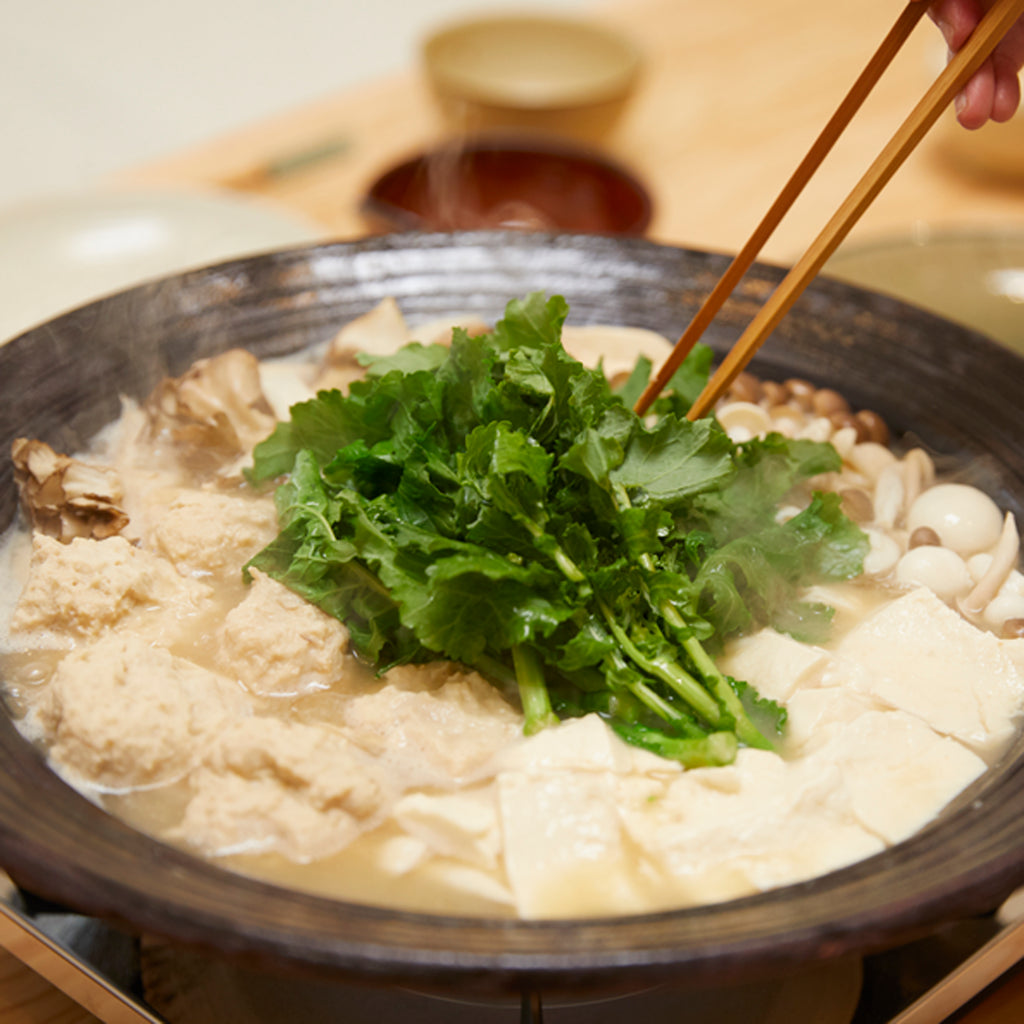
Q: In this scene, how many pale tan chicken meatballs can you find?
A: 6